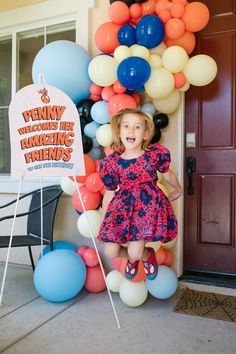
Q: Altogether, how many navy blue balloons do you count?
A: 3